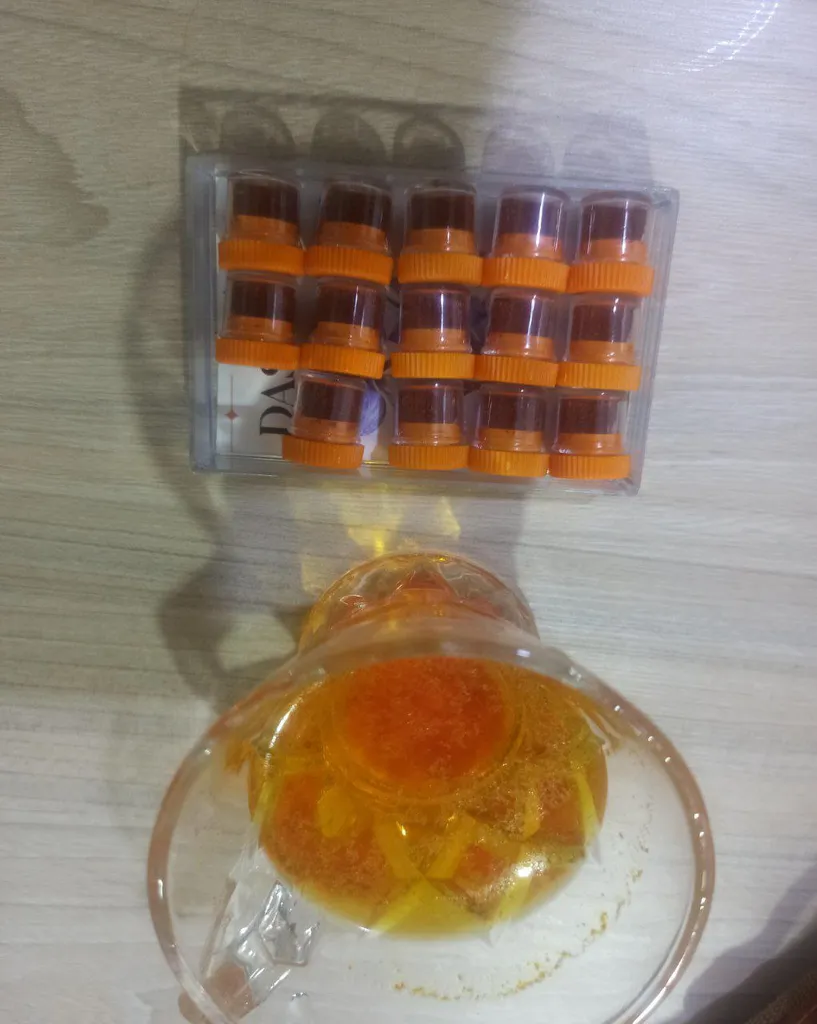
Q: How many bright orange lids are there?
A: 14